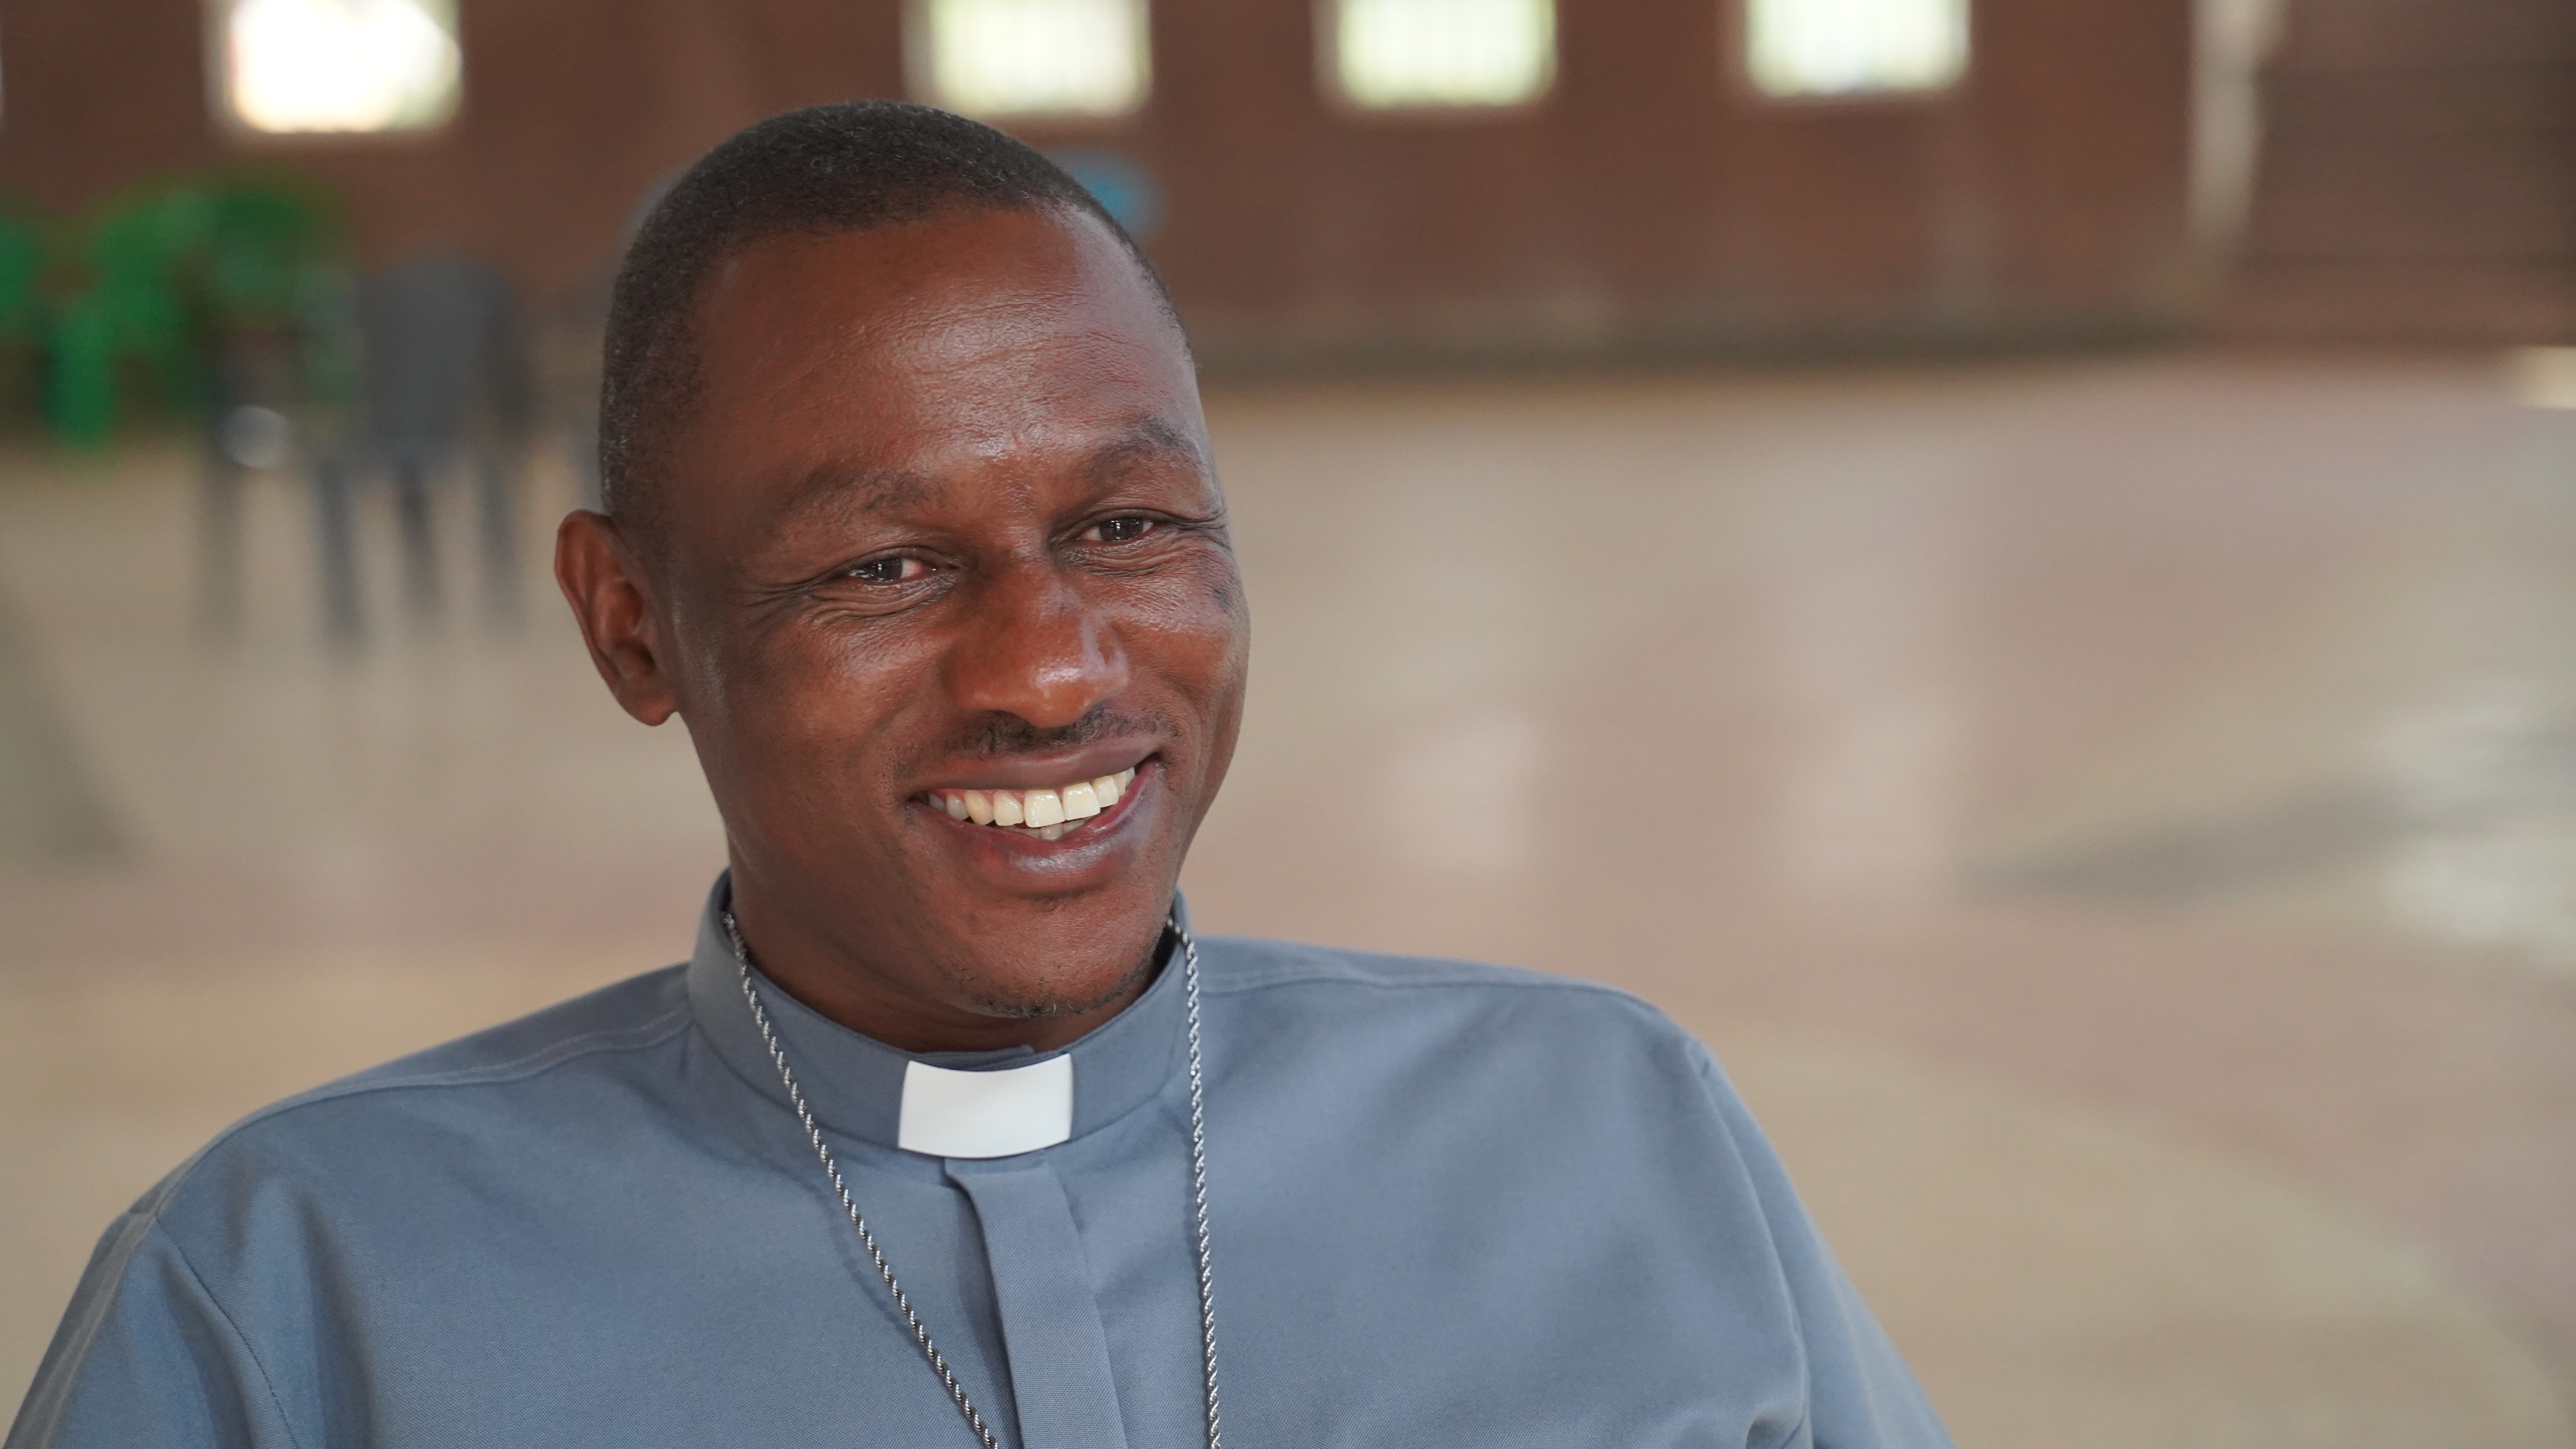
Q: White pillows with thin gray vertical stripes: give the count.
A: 0